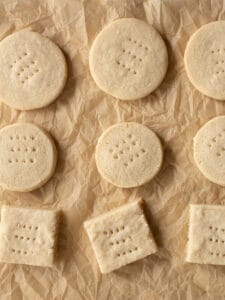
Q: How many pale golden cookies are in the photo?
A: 9